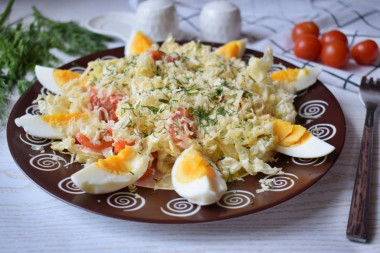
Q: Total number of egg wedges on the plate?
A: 8